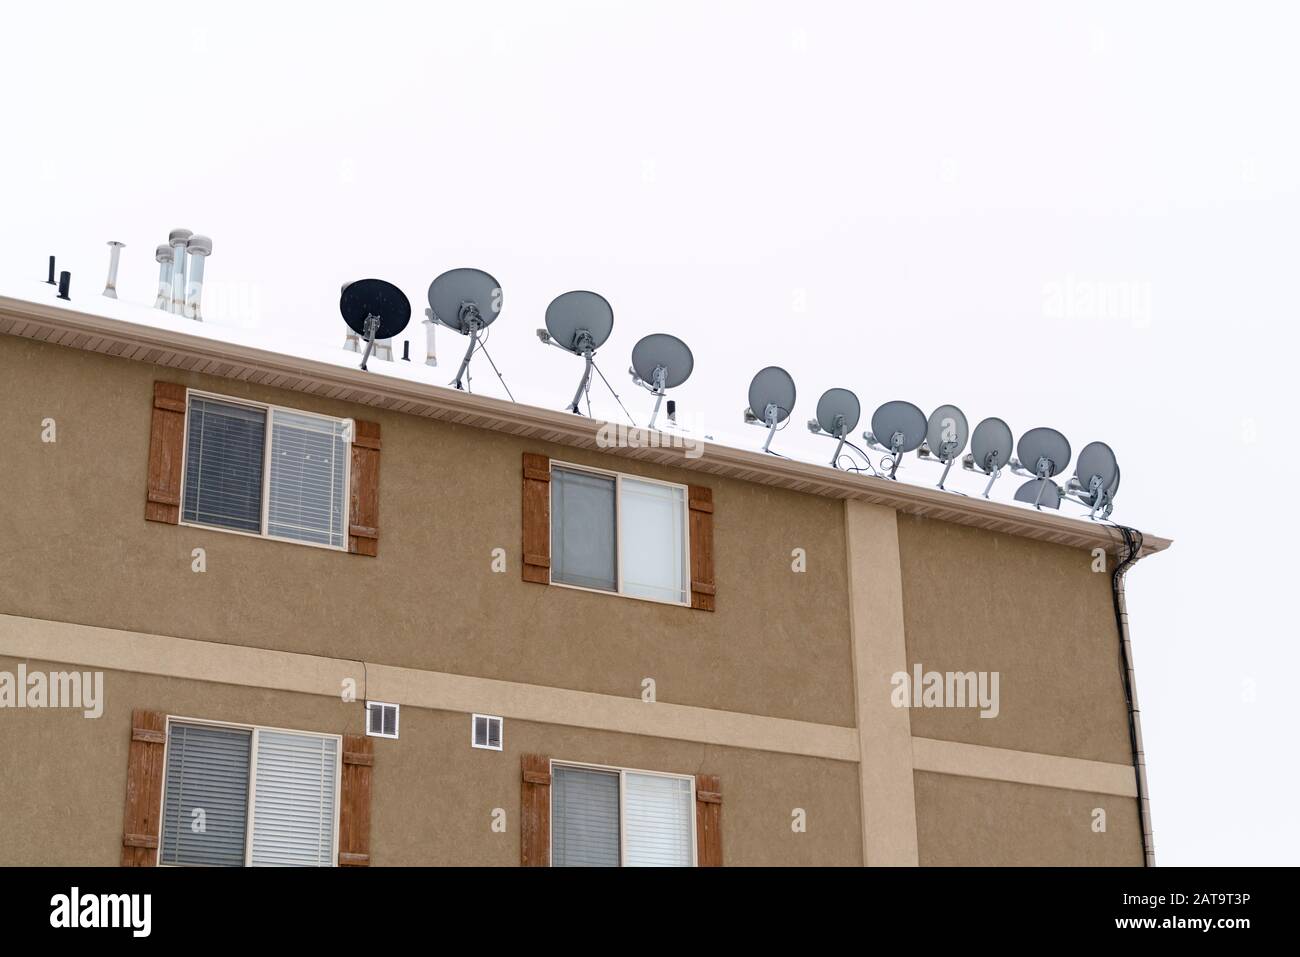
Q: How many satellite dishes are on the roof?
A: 13